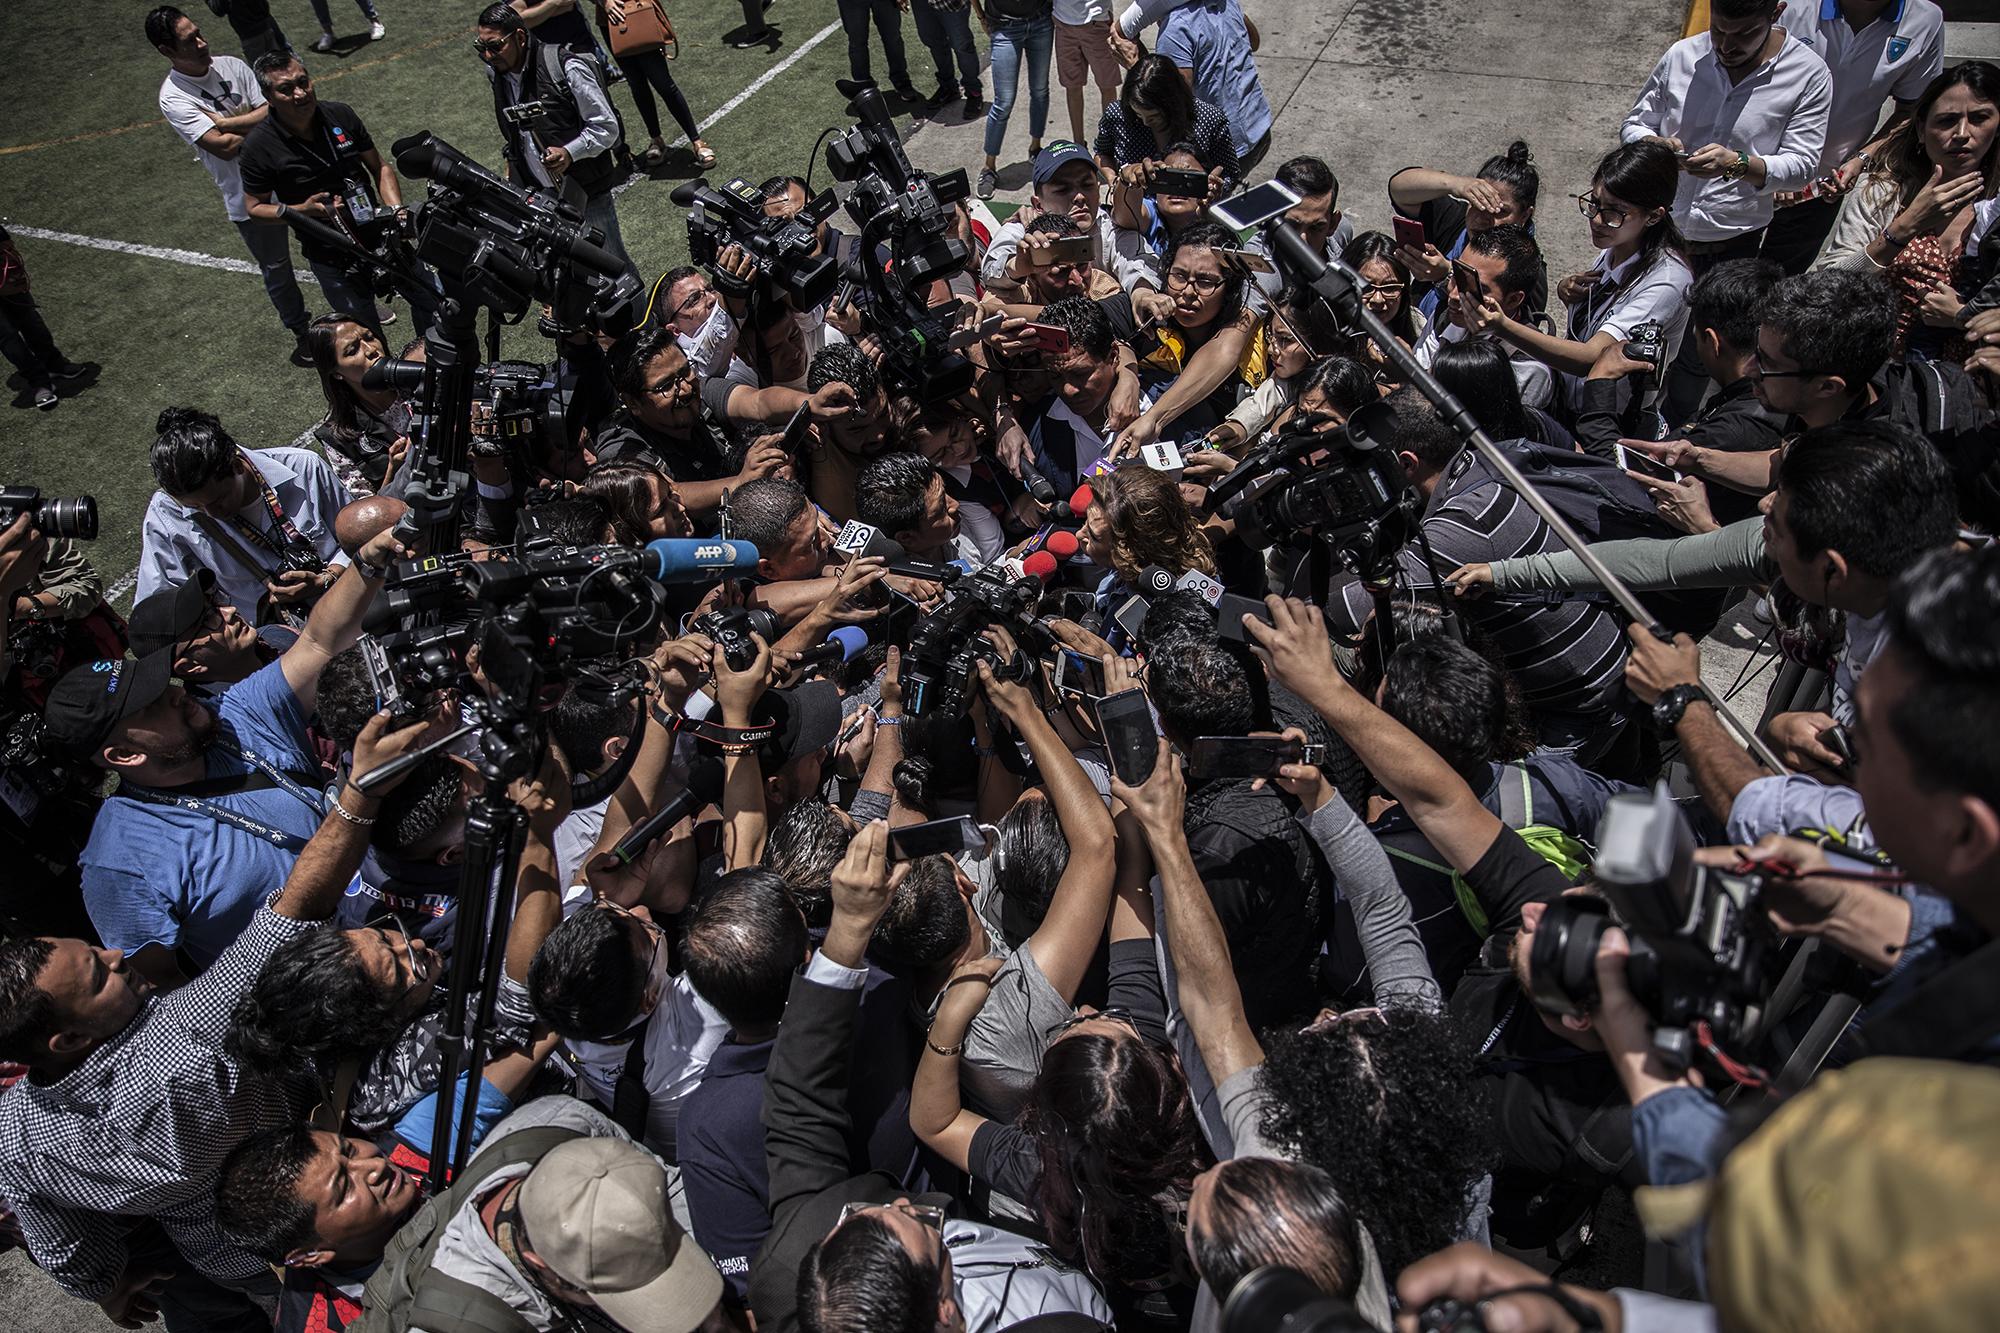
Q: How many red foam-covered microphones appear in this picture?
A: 3